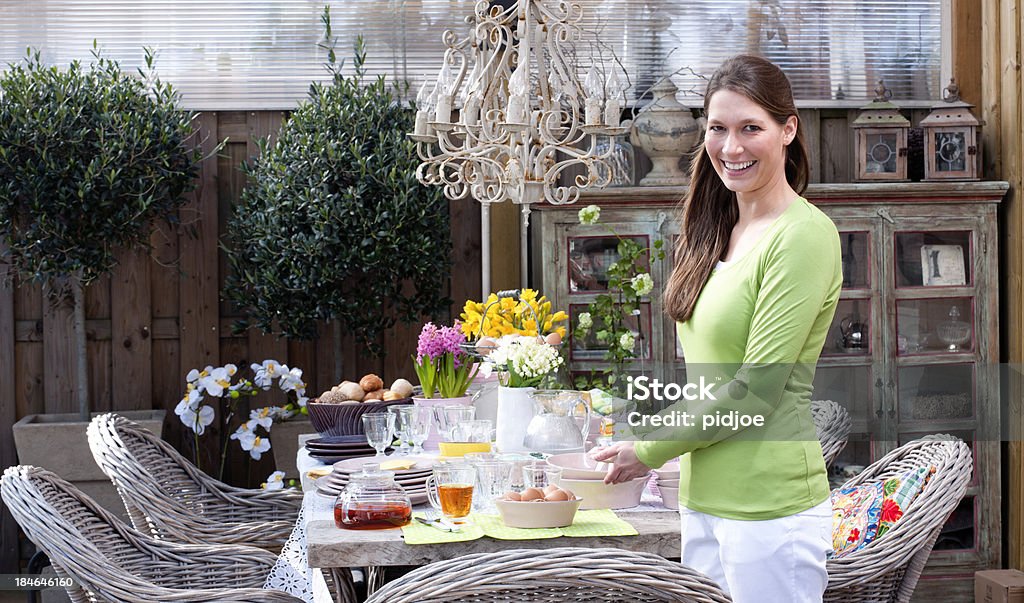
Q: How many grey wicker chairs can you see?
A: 5